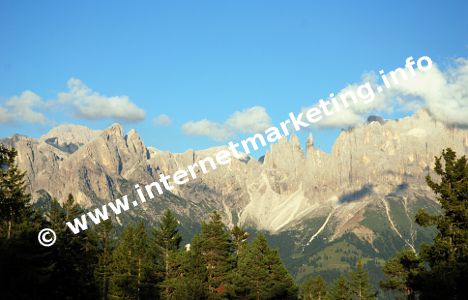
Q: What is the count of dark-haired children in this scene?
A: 0